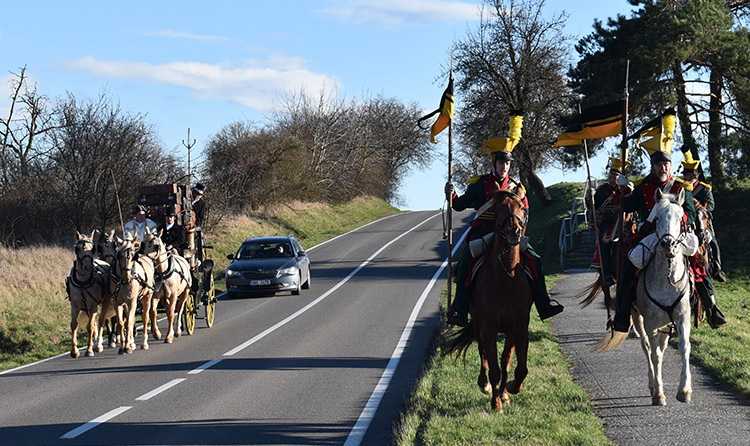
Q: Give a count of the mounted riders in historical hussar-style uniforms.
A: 4